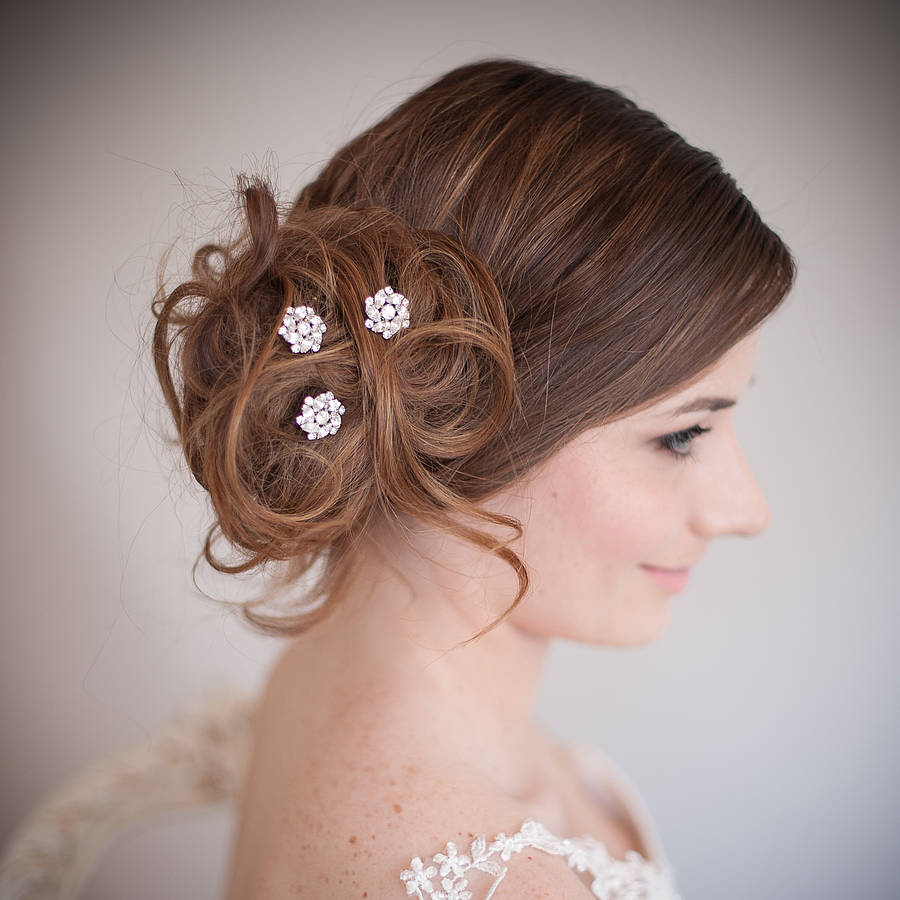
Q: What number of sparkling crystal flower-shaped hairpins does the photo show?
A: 3